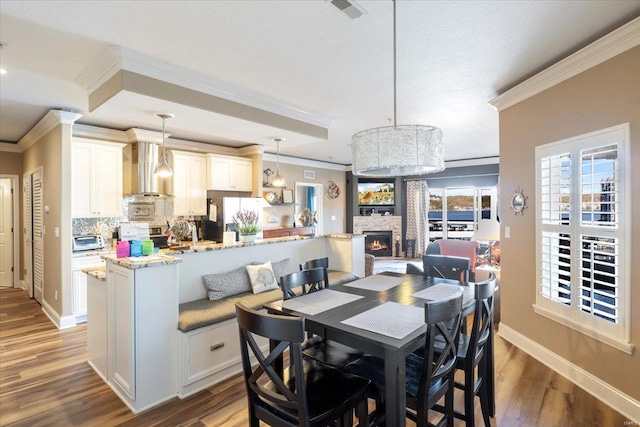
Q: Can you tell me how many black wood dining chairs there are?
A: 6